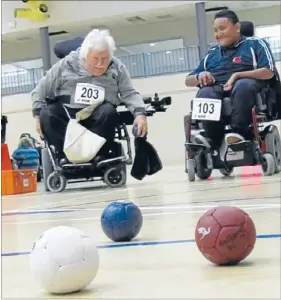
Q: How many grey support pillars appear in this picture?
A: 2